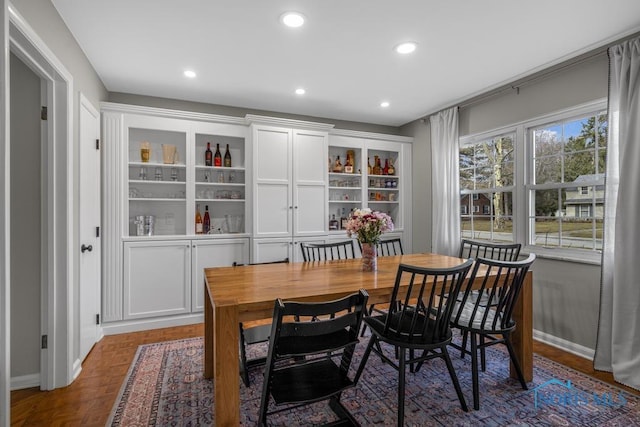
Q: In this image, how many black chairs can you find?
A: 7